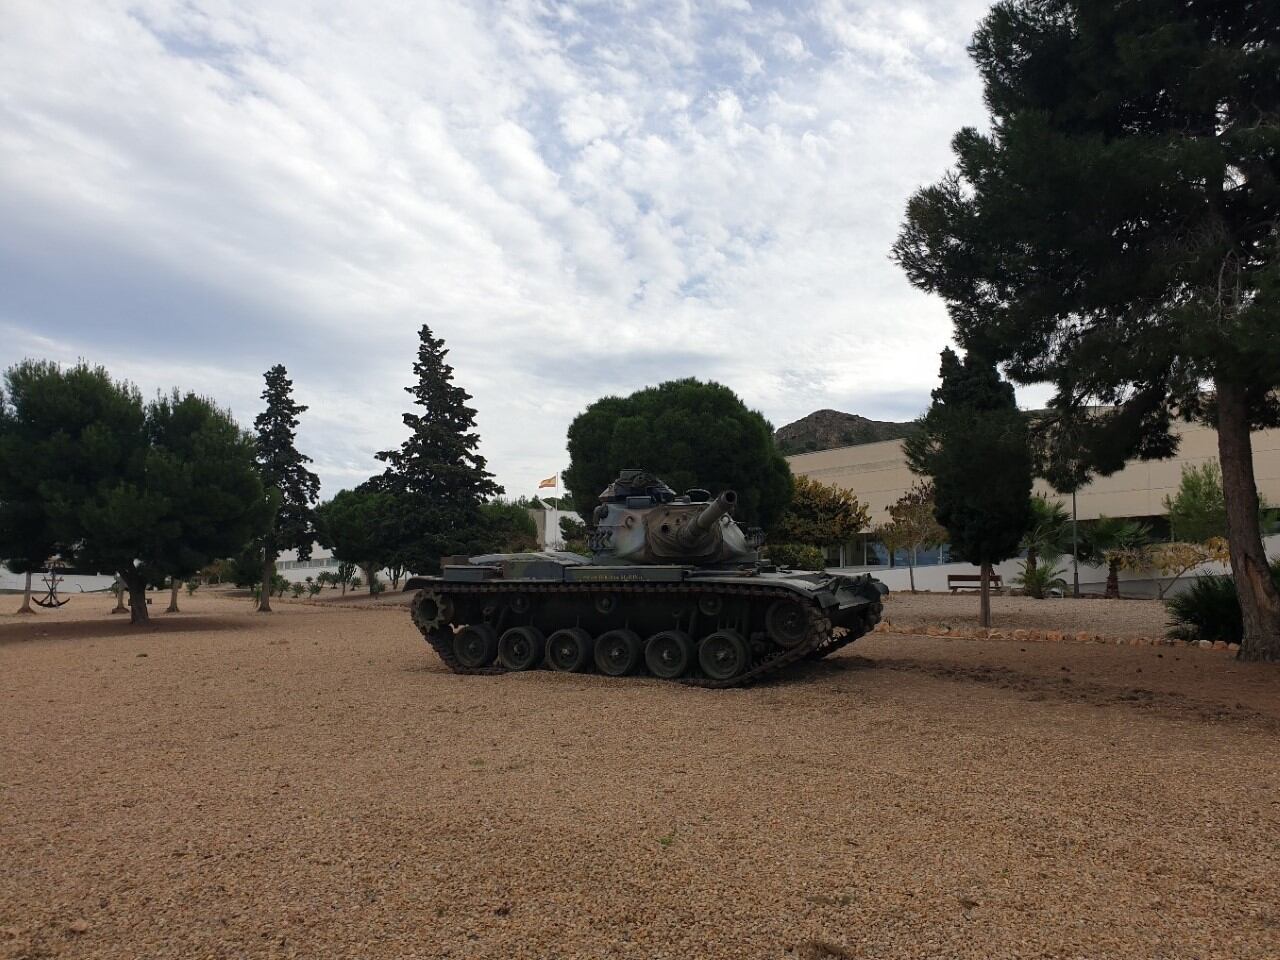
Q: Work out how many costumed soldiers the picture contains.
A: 0